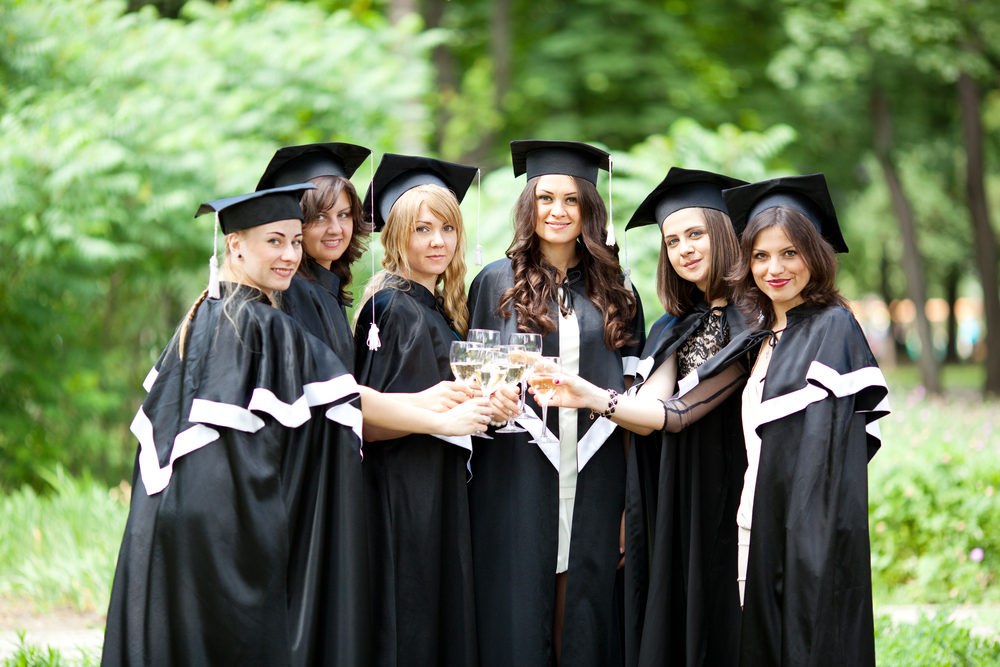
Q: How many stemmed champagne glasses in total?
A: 6